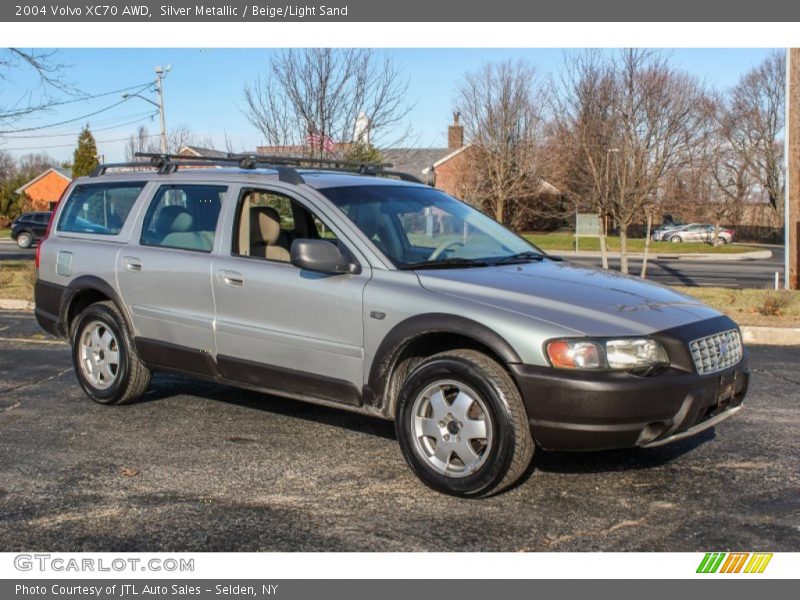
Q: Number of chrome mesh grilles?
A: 1